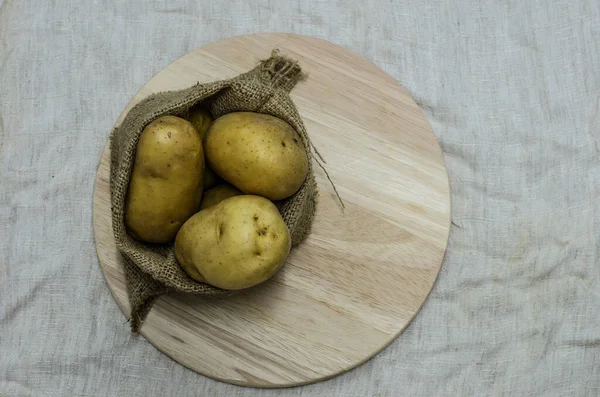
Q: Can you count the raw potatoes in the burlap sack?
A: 5